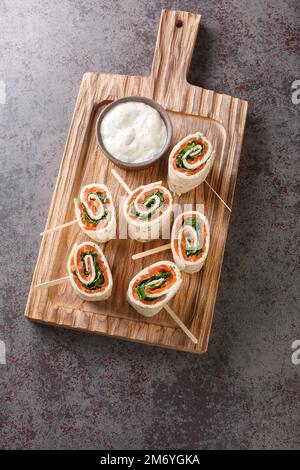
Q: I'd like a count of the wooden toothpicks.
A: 6